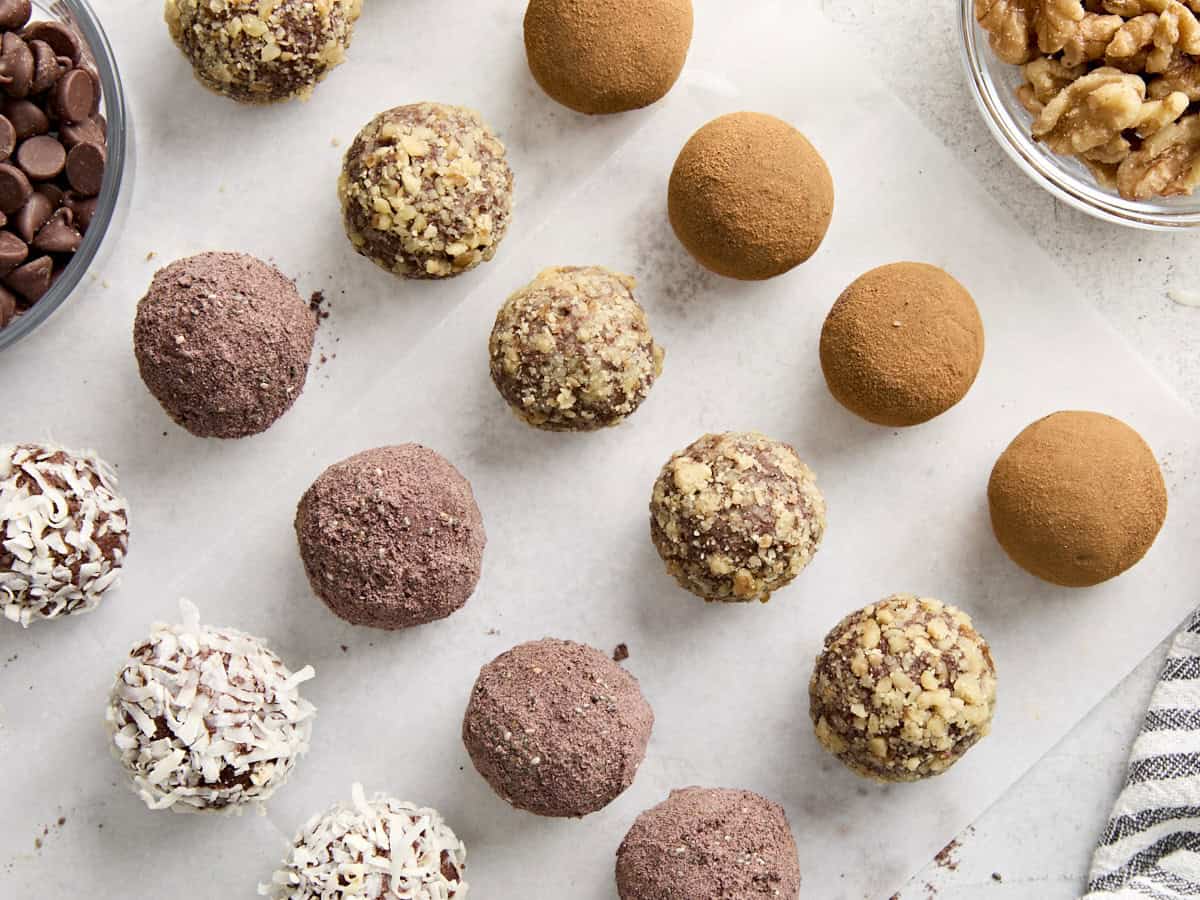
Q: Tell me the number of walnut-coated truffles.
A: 5